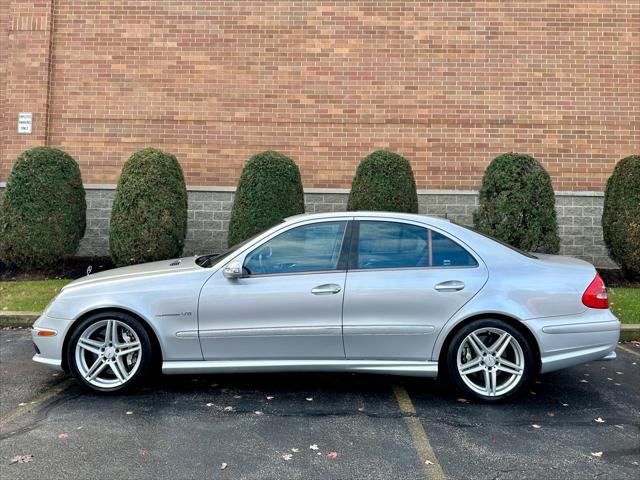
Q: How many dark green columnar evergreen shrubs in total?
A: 6